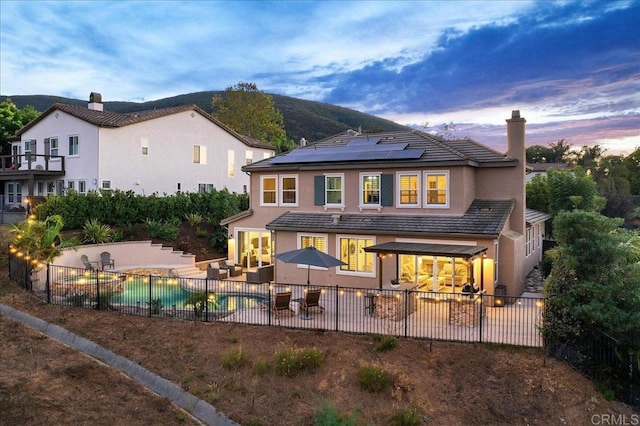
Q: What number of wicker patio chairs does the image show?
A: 2